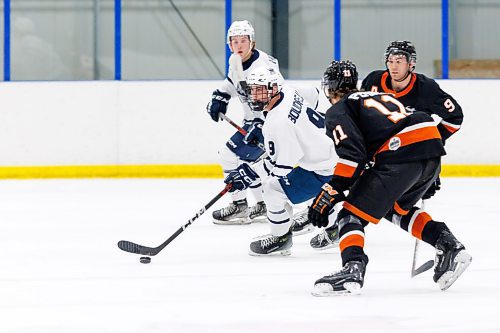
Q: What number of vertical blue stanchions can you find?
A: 5